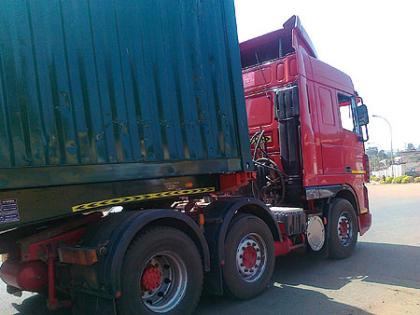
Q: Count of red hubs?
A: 3